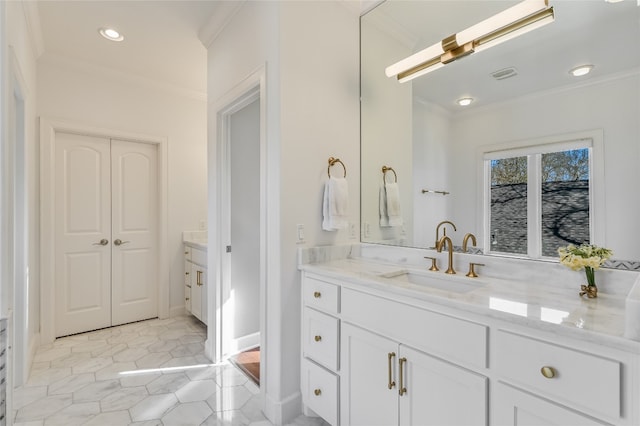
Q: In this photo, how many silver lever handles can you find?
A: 2